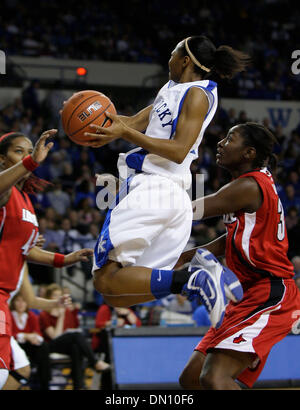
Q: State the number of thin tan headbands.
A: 1